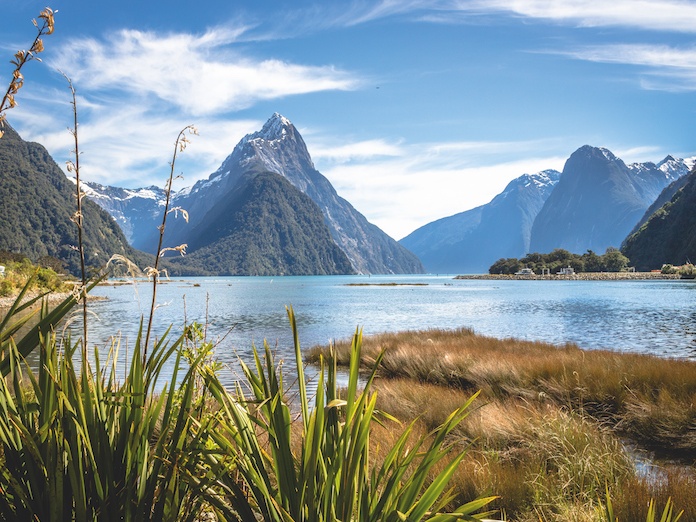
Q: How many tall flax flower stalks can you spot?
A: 3